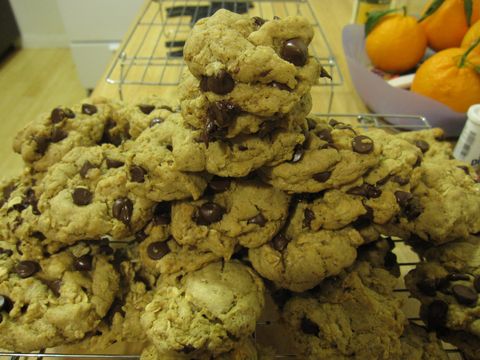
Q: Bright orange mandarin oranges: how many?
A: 4